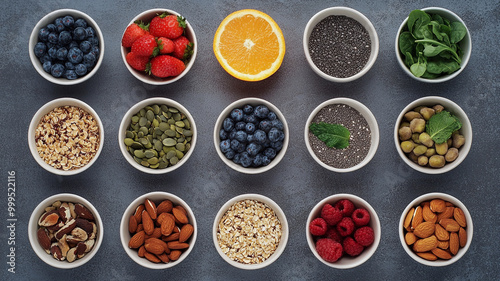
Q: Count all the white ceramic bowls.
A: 14